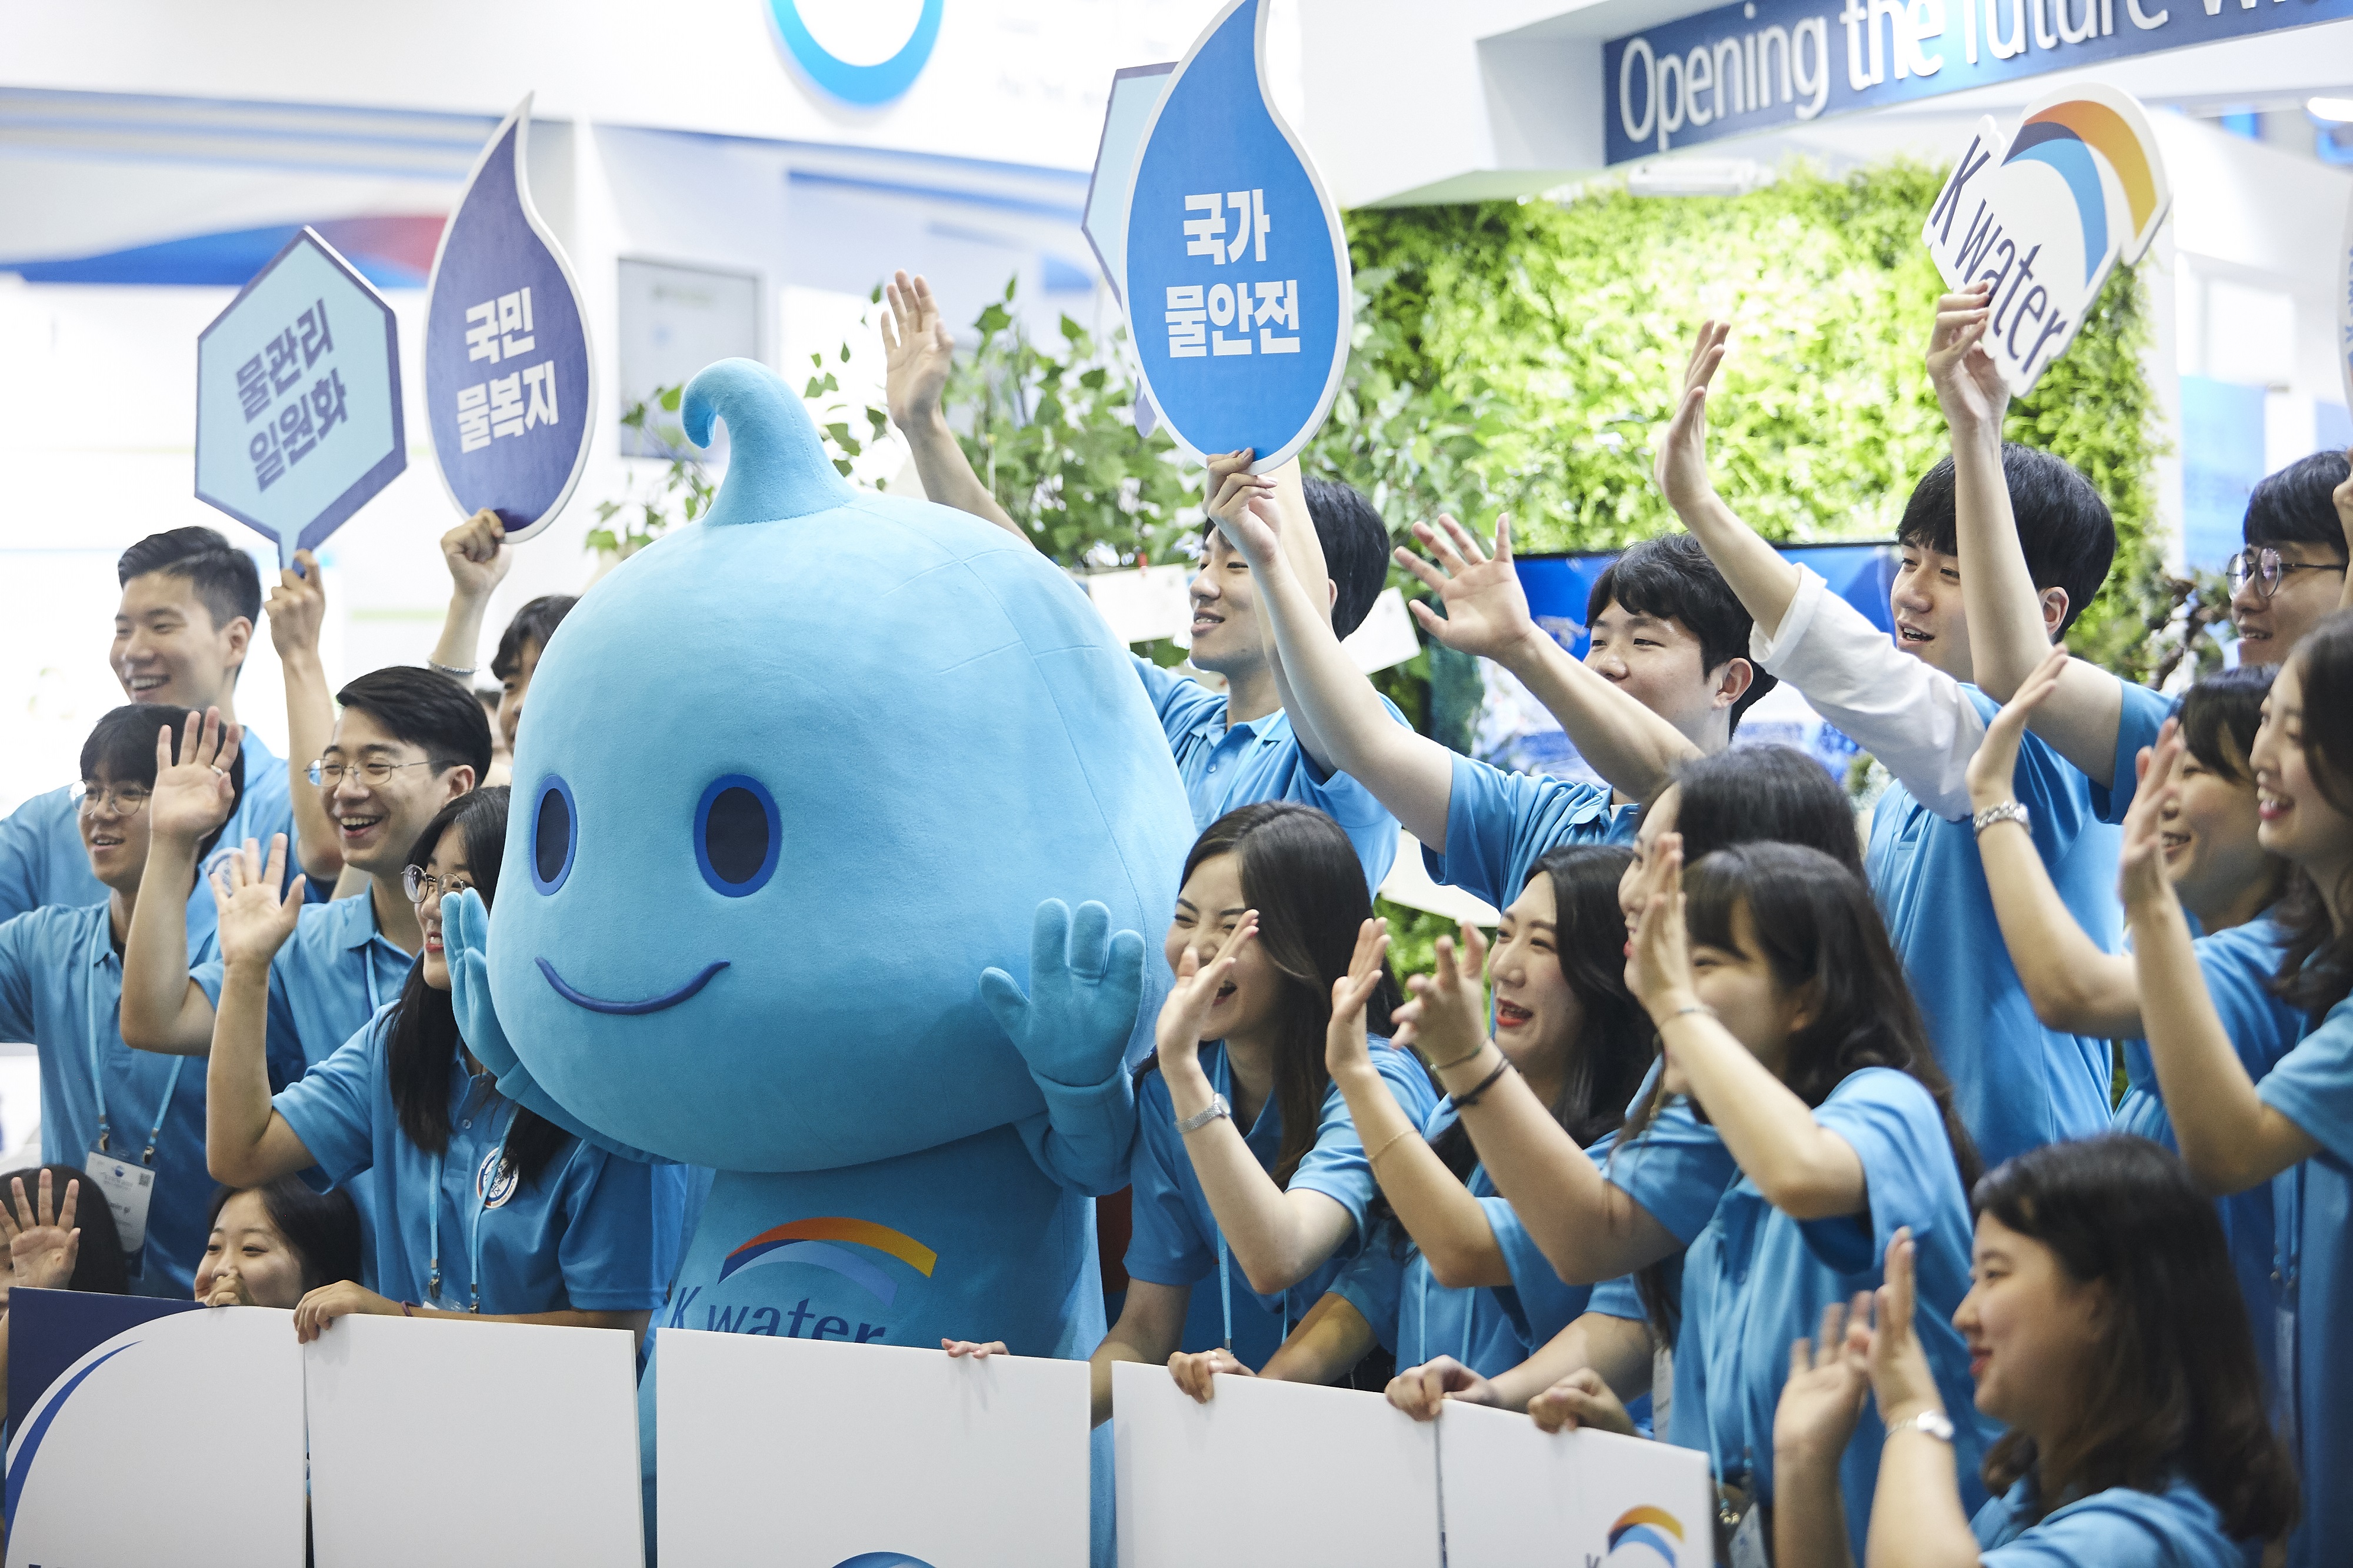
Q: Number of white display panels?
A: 5